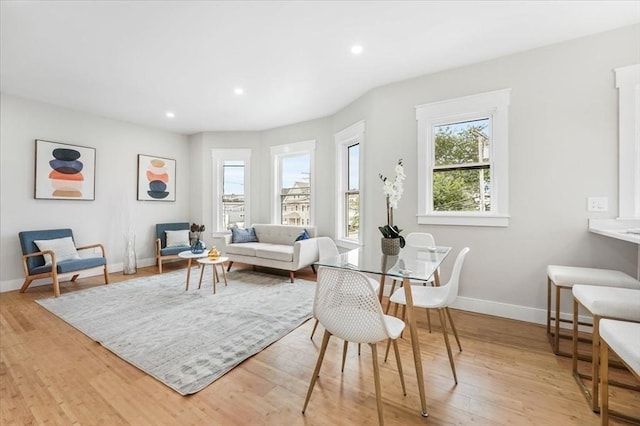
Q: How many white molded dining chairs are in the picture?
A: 4